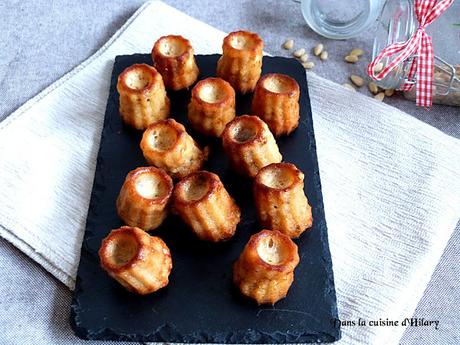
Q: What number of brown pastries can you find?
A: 12